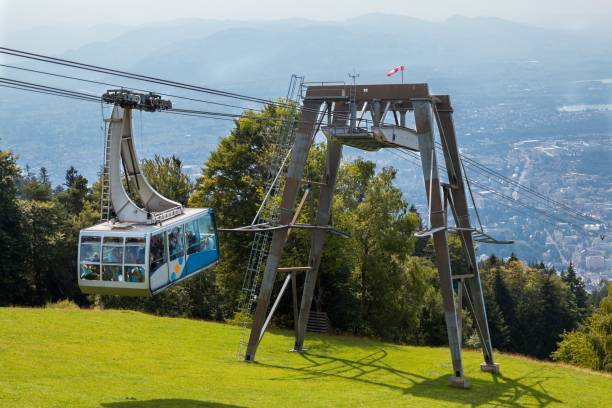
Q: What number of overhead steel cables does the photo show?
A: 6